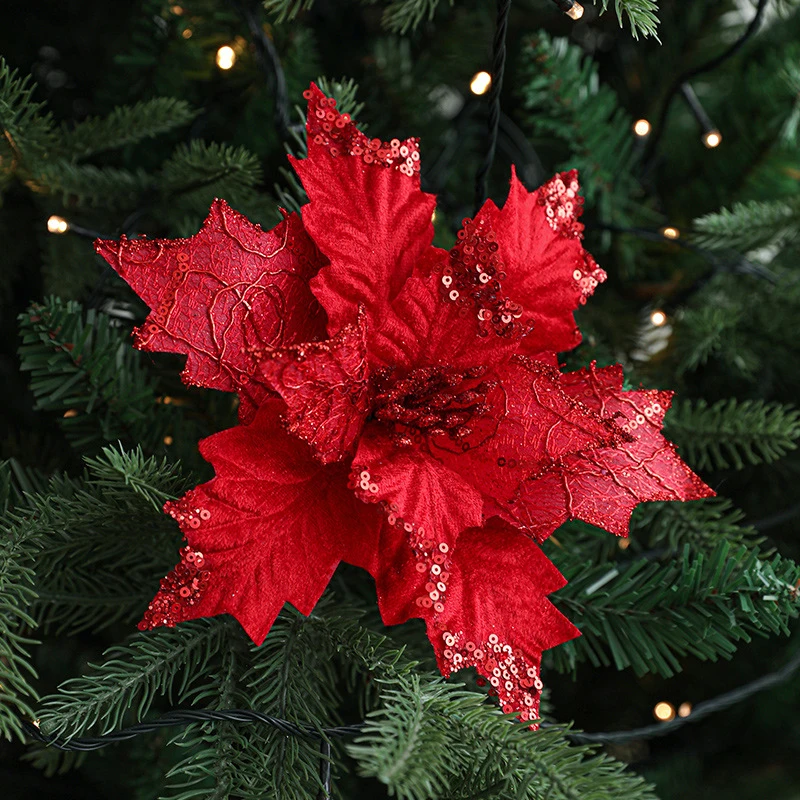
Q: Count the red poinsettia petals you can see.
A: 10